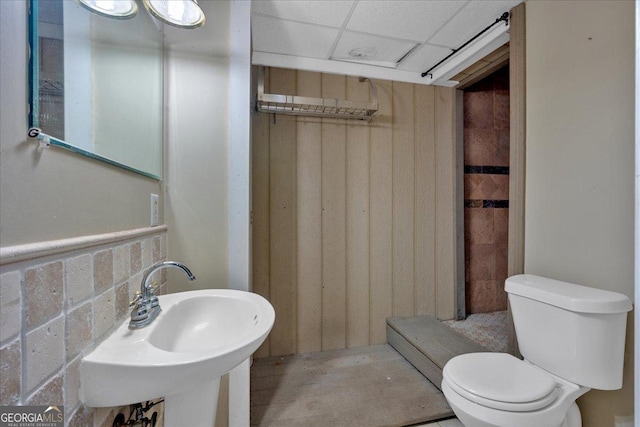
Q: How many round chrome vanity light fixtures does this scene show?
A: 2